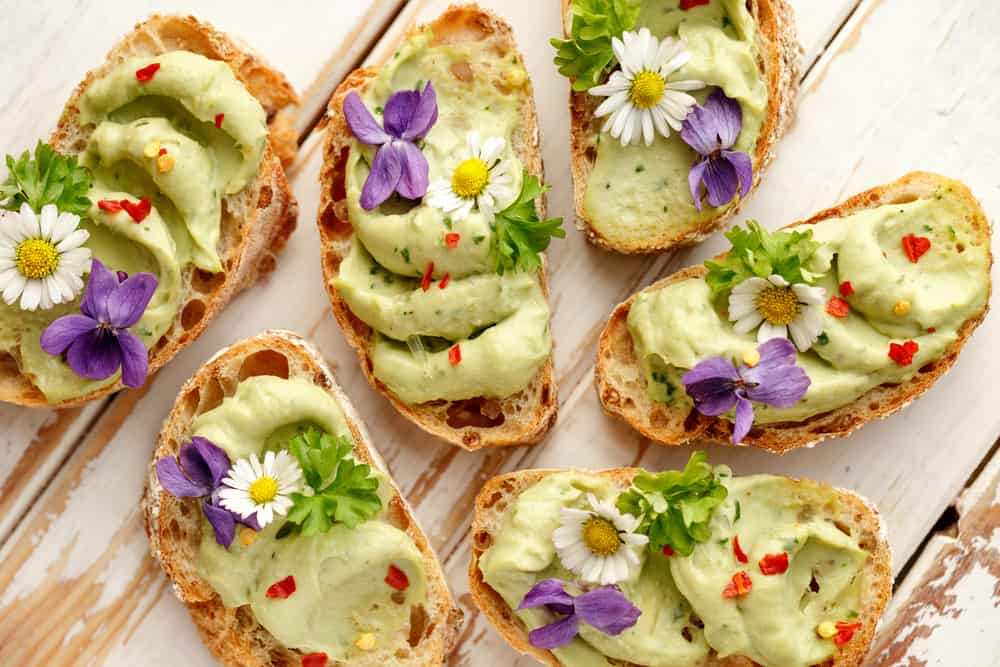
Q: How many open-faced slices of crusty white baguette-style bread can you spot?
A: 6